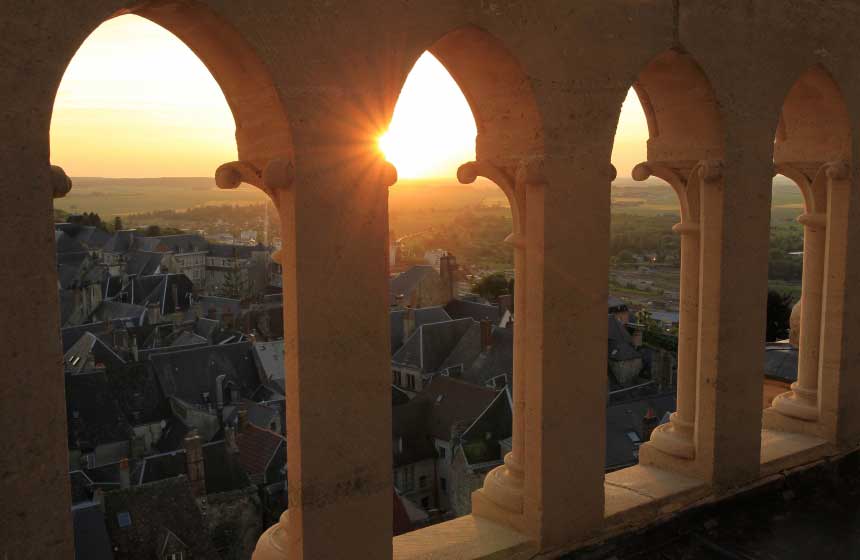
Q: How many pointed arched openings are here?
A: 4